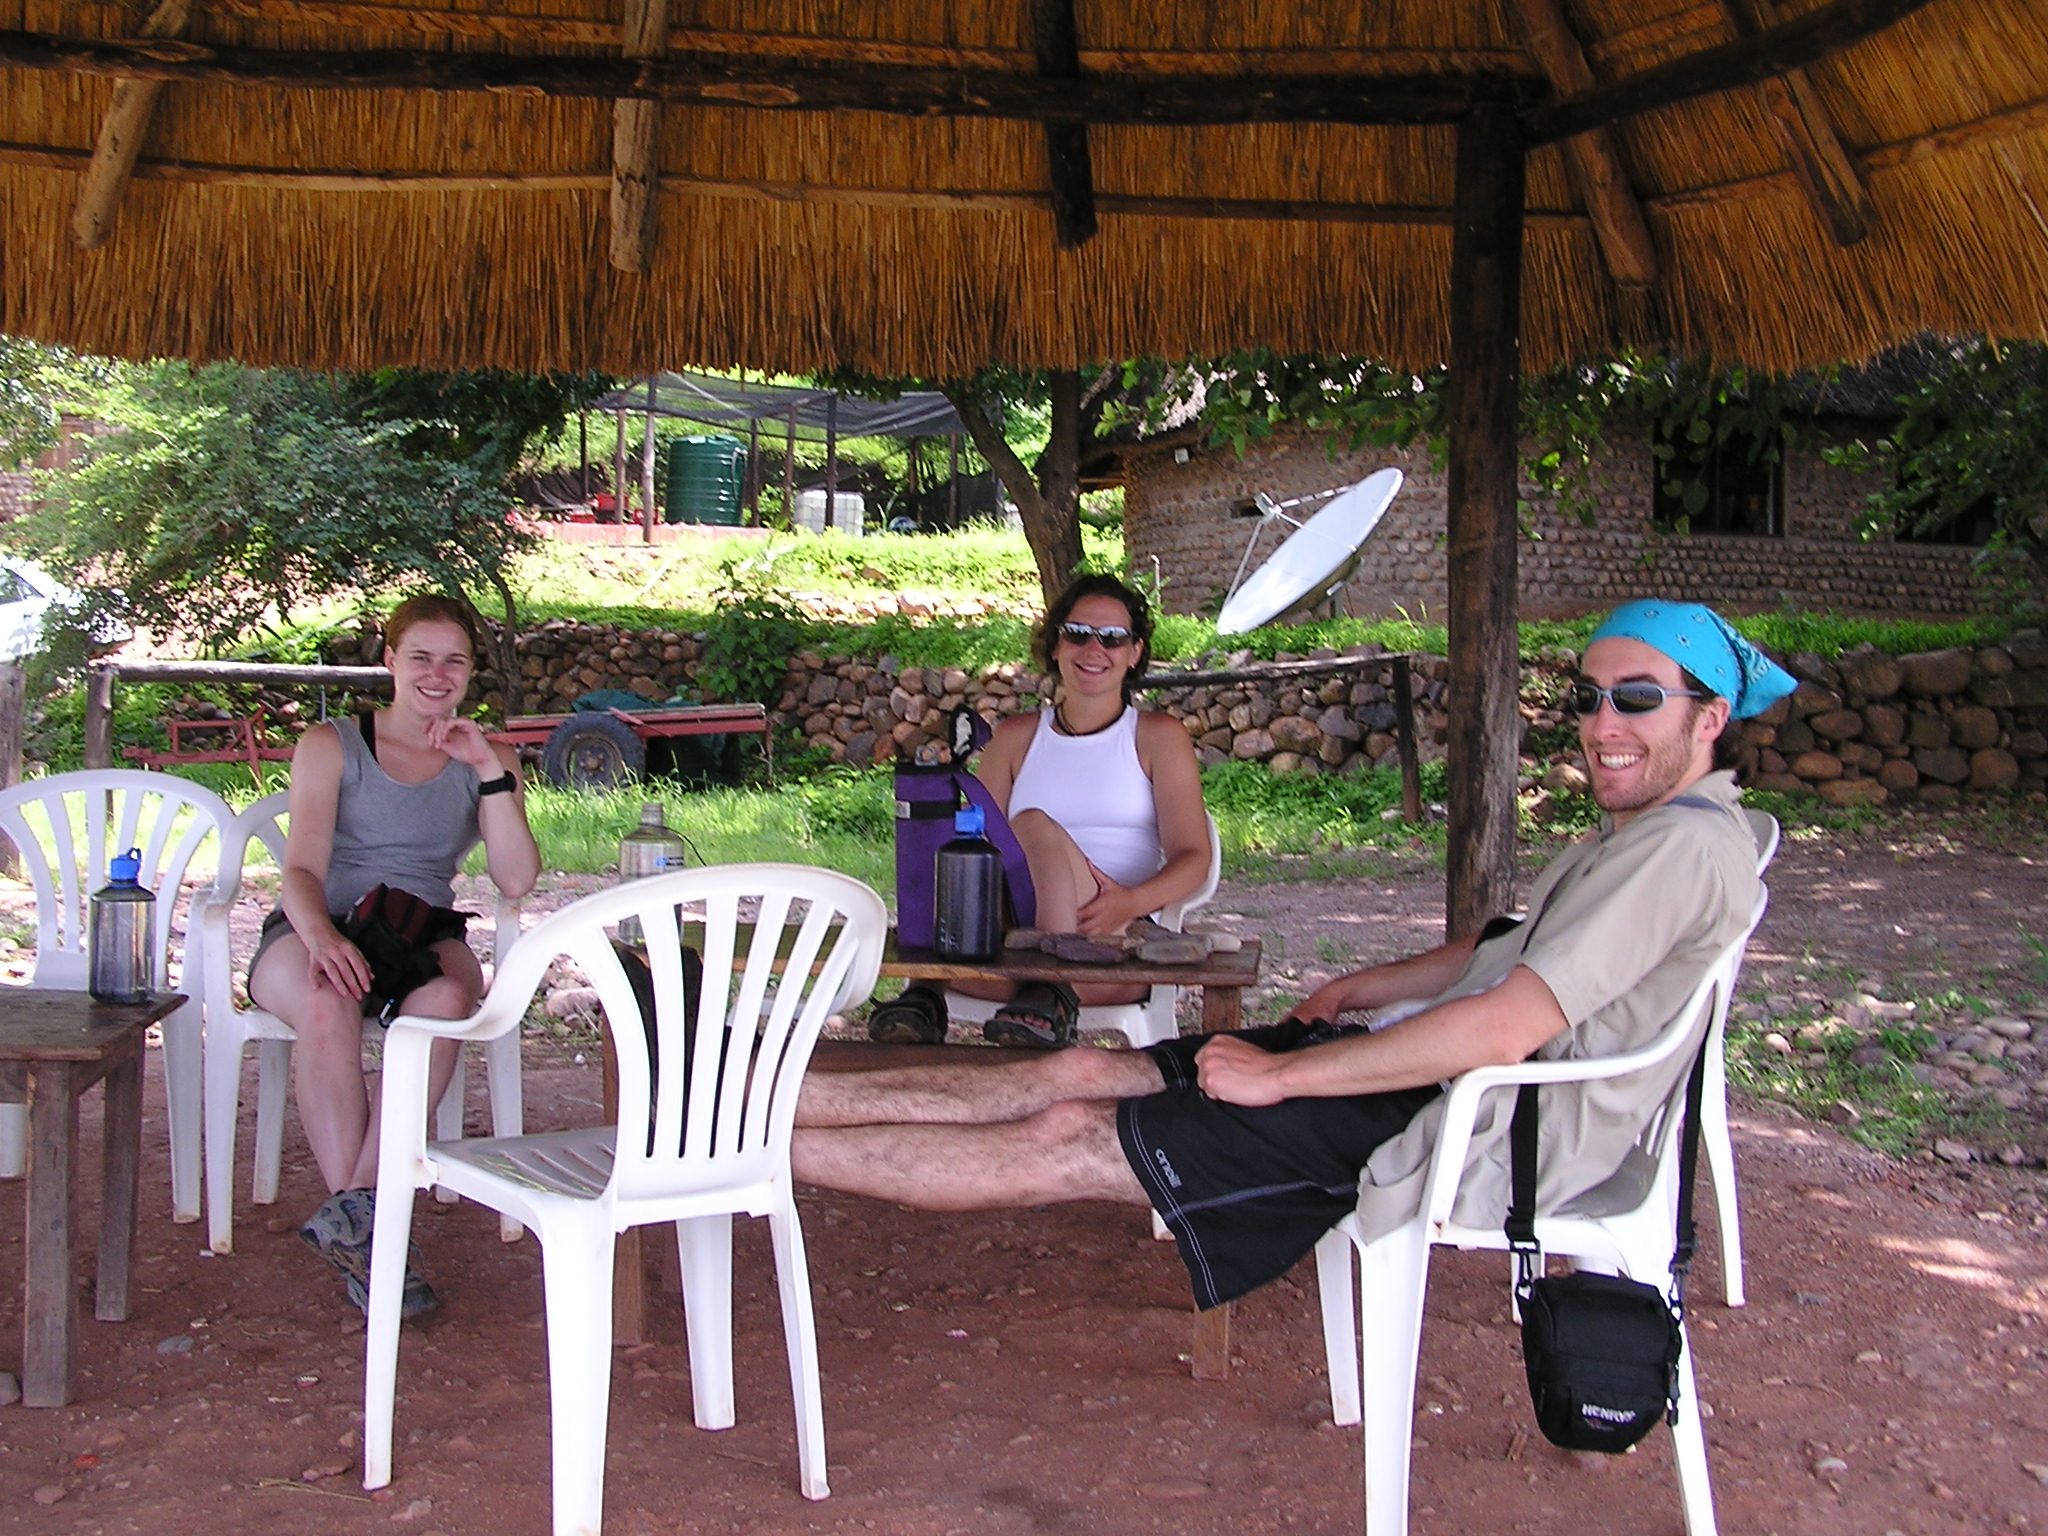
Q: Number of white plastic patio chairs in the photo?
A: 6